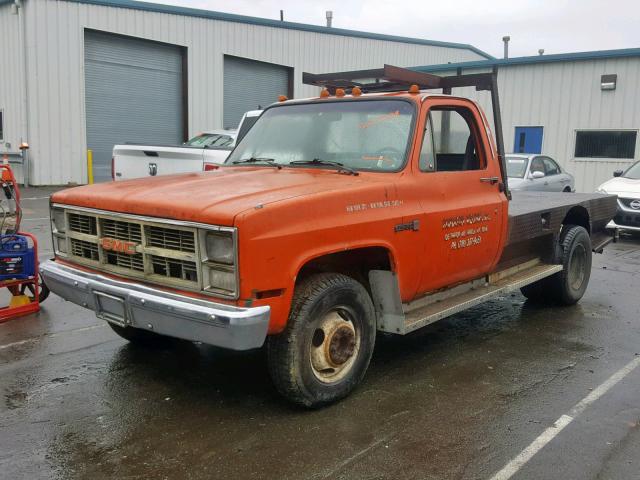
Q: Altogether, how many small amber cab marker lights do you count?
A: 5